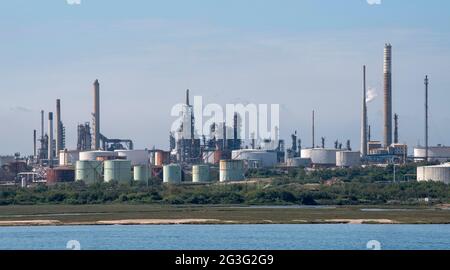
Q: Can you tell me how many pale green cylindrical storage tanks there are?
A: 6